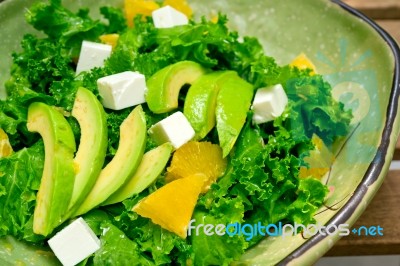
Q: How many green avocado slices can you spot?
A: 7